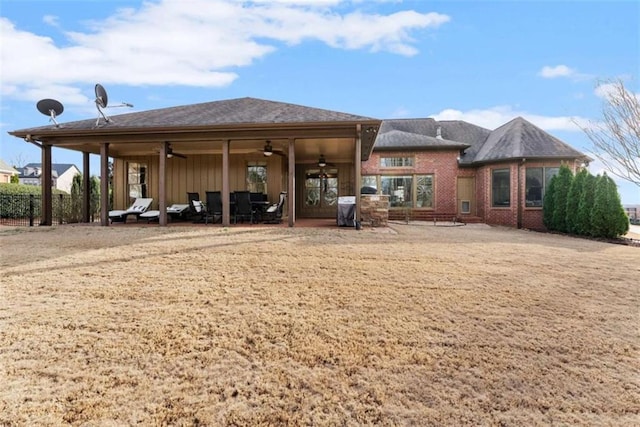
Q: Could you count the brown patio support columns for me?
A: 7